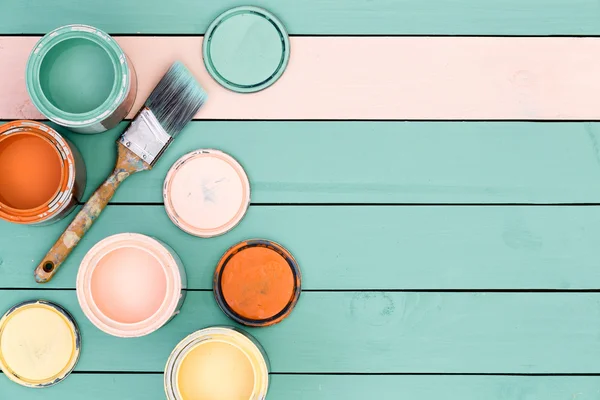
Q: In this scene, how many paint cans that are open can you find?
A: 4